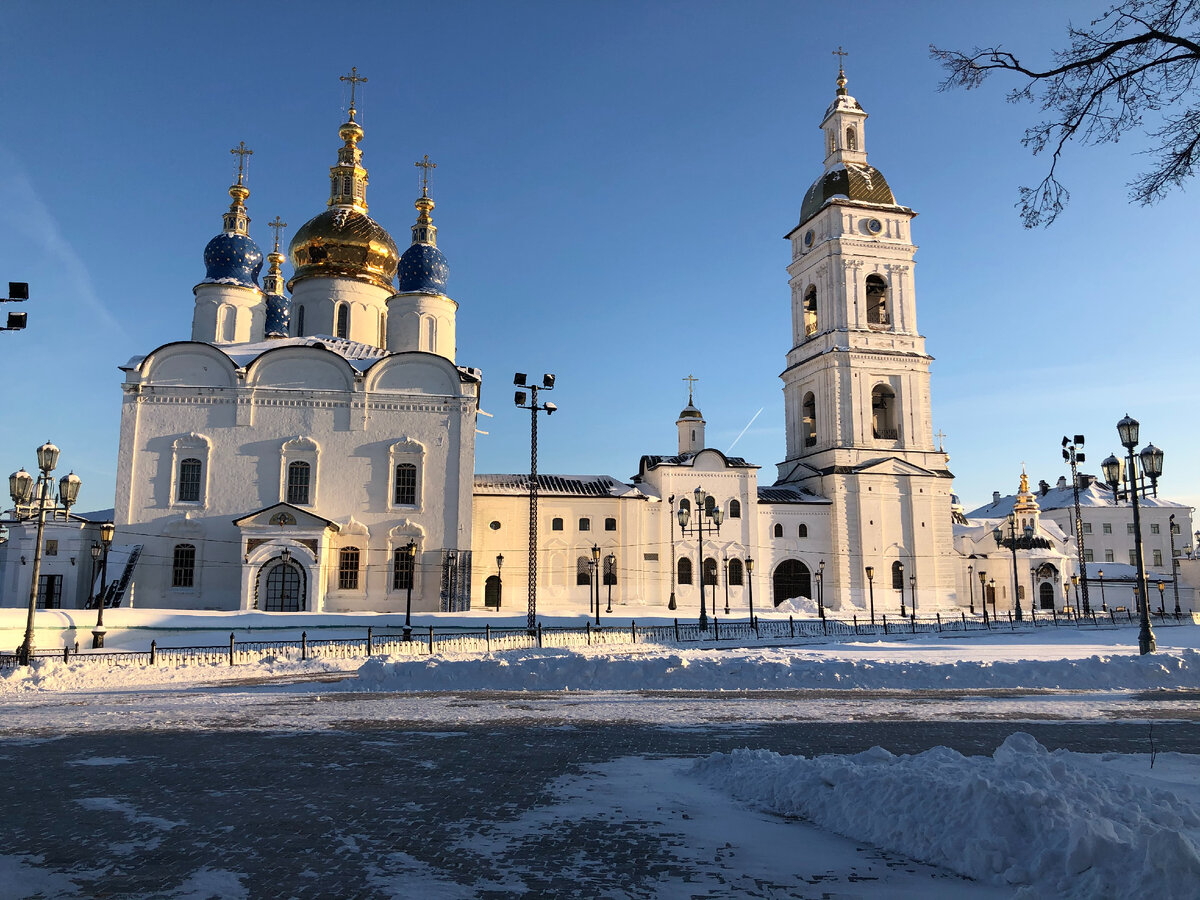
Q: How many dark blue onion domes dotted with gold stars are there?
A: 3